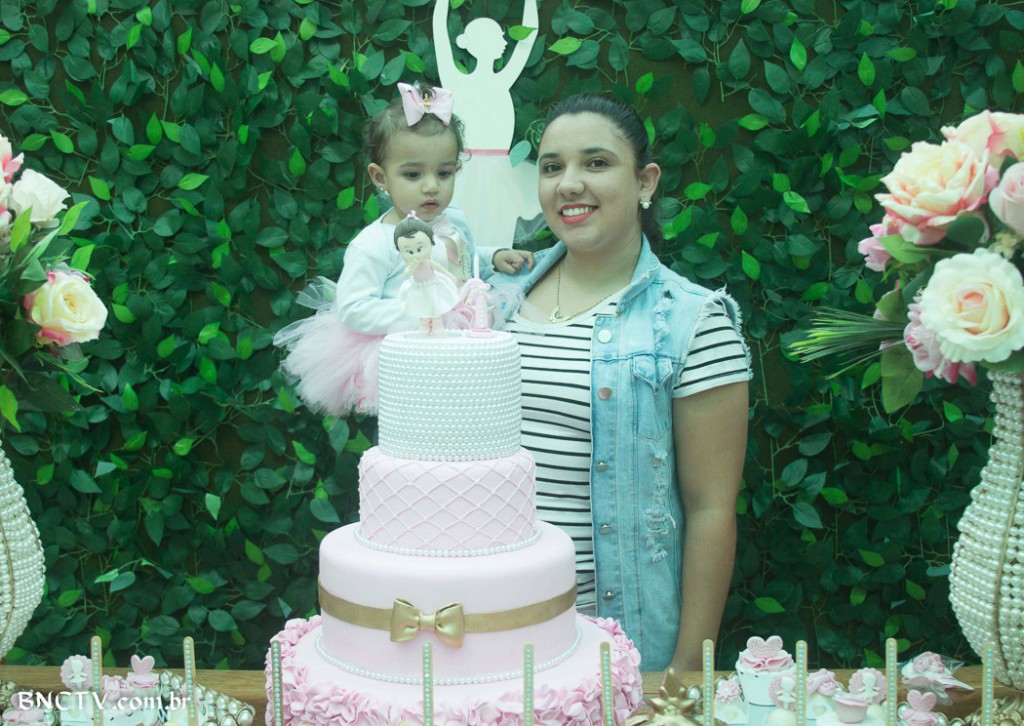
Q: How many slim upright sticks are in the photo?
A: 10